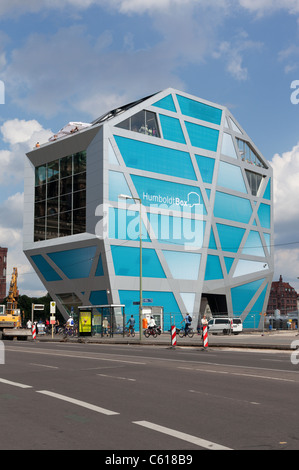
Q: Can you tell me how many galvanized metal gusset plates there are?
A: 0